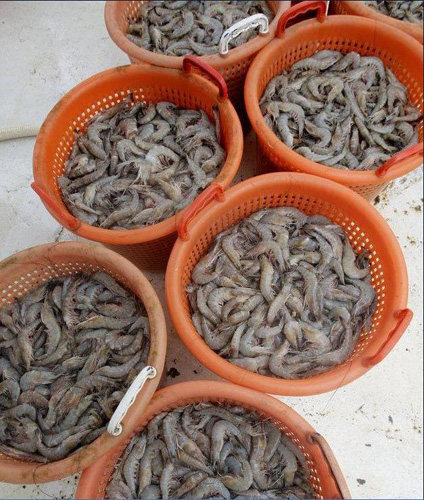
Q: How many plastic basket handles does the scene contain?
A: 9